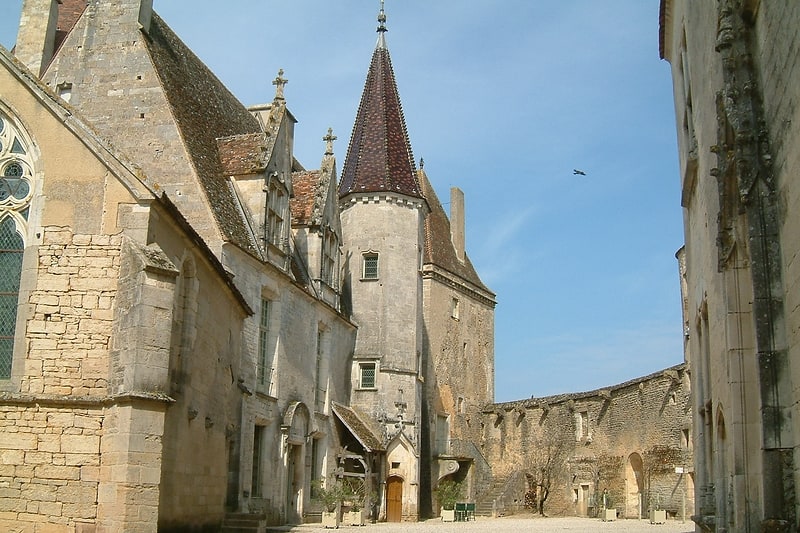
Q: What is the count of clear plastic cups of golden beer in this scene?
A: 0